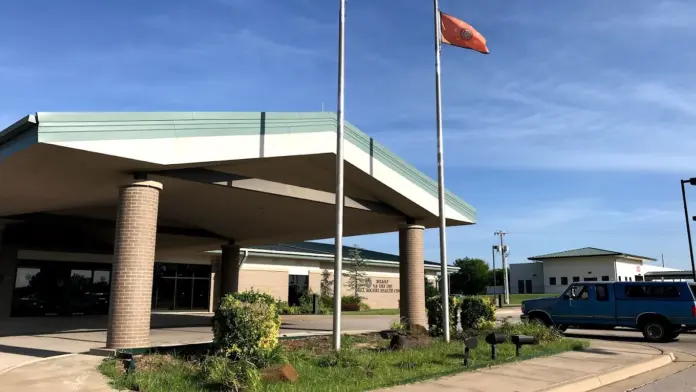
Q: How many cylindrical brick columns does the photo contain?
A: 3